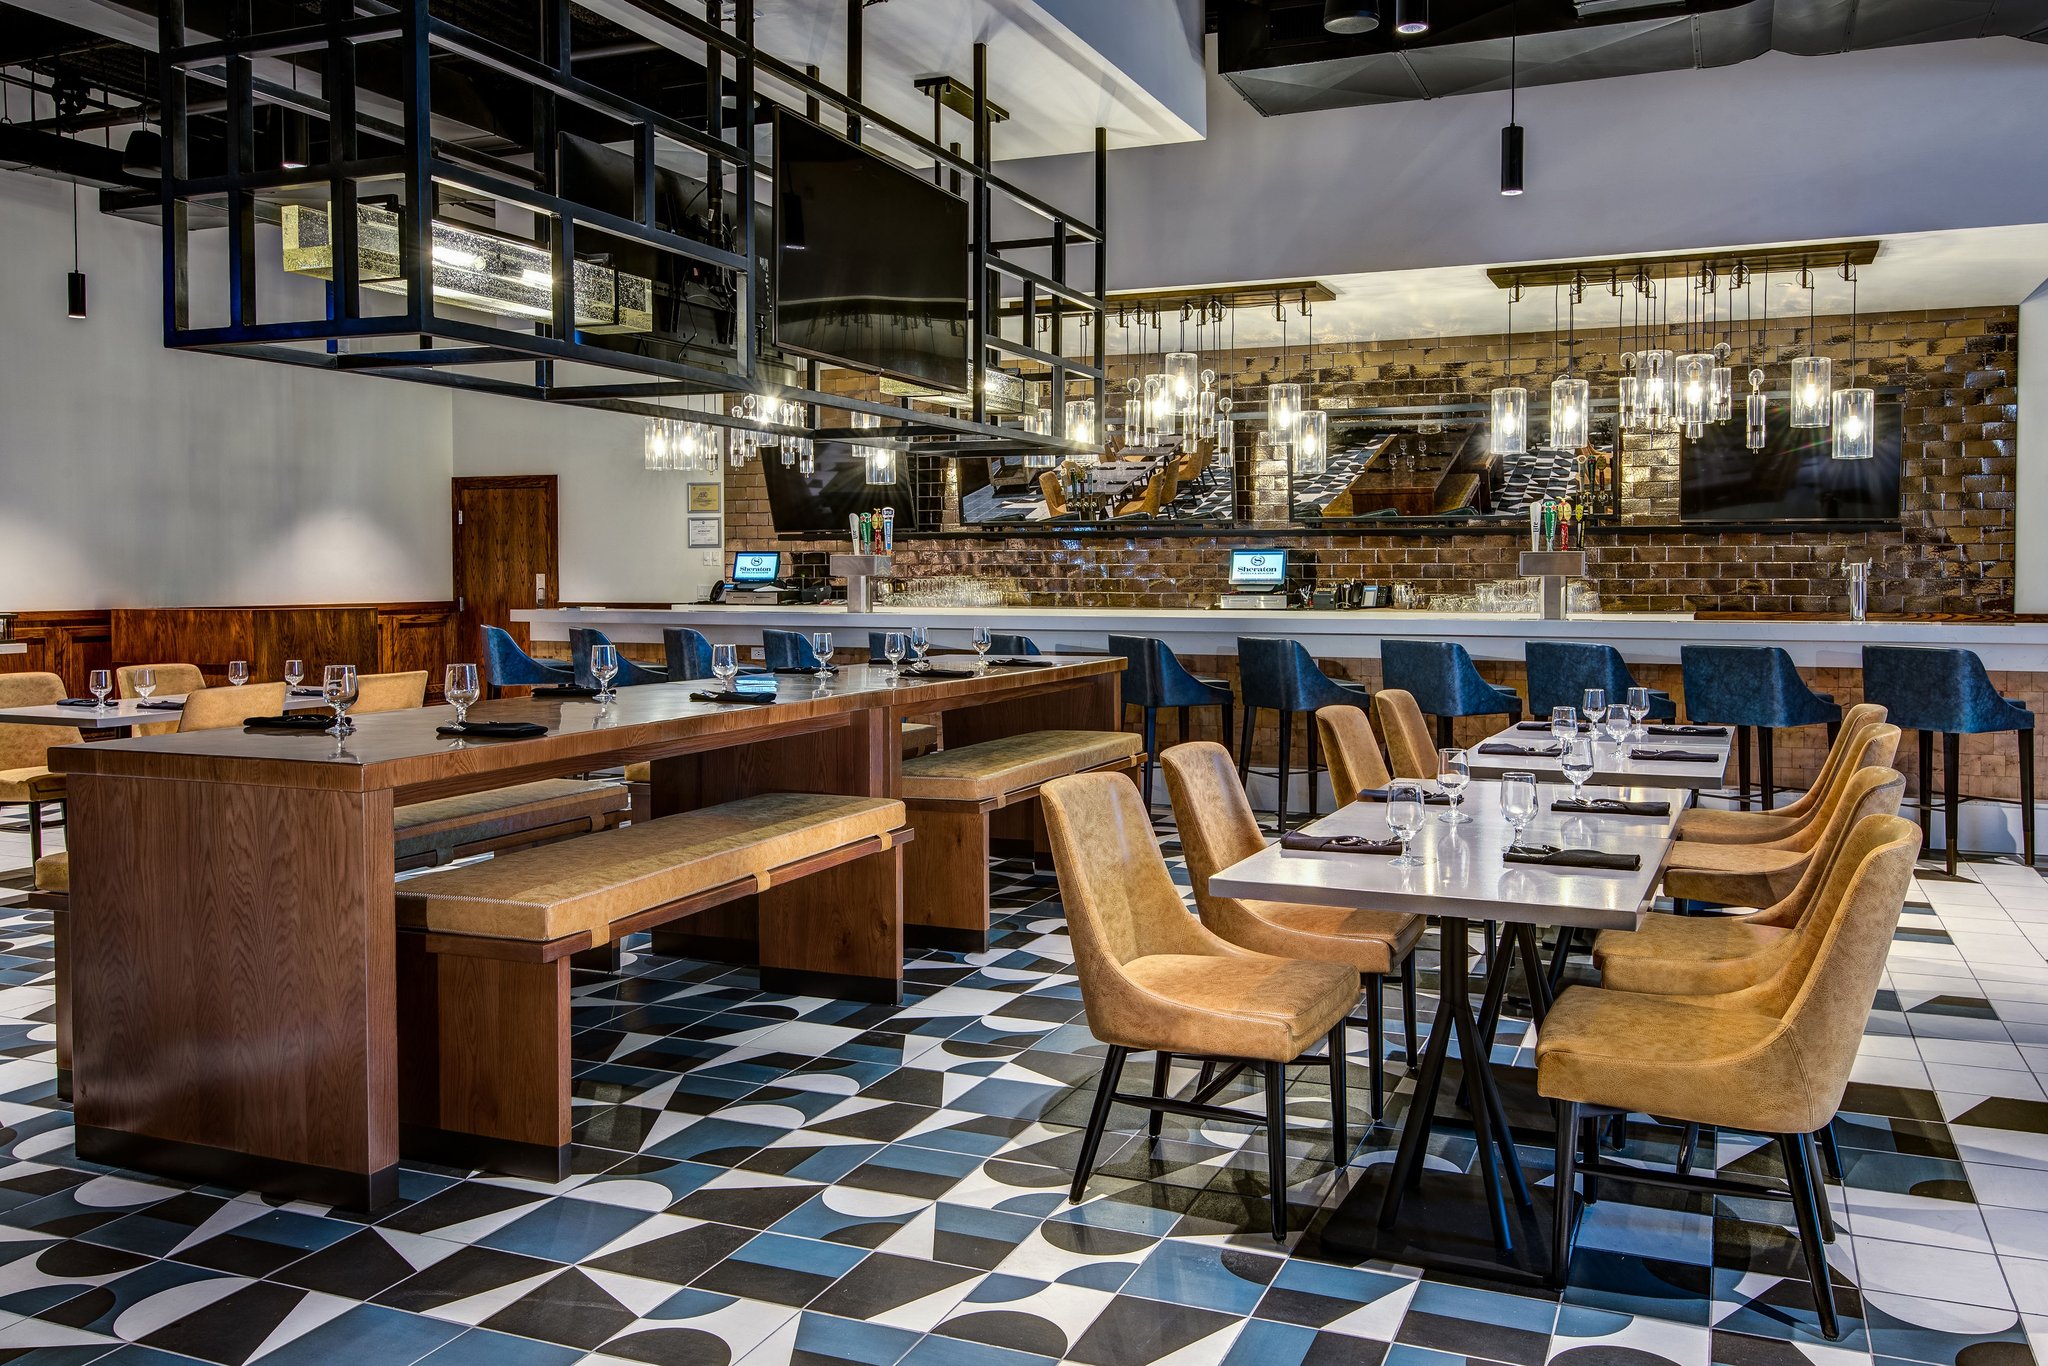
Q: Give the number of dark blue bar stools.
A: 12